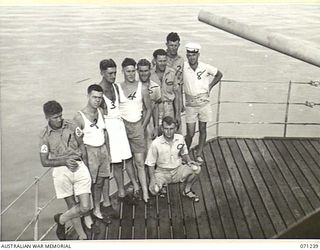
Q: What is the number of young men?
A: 9